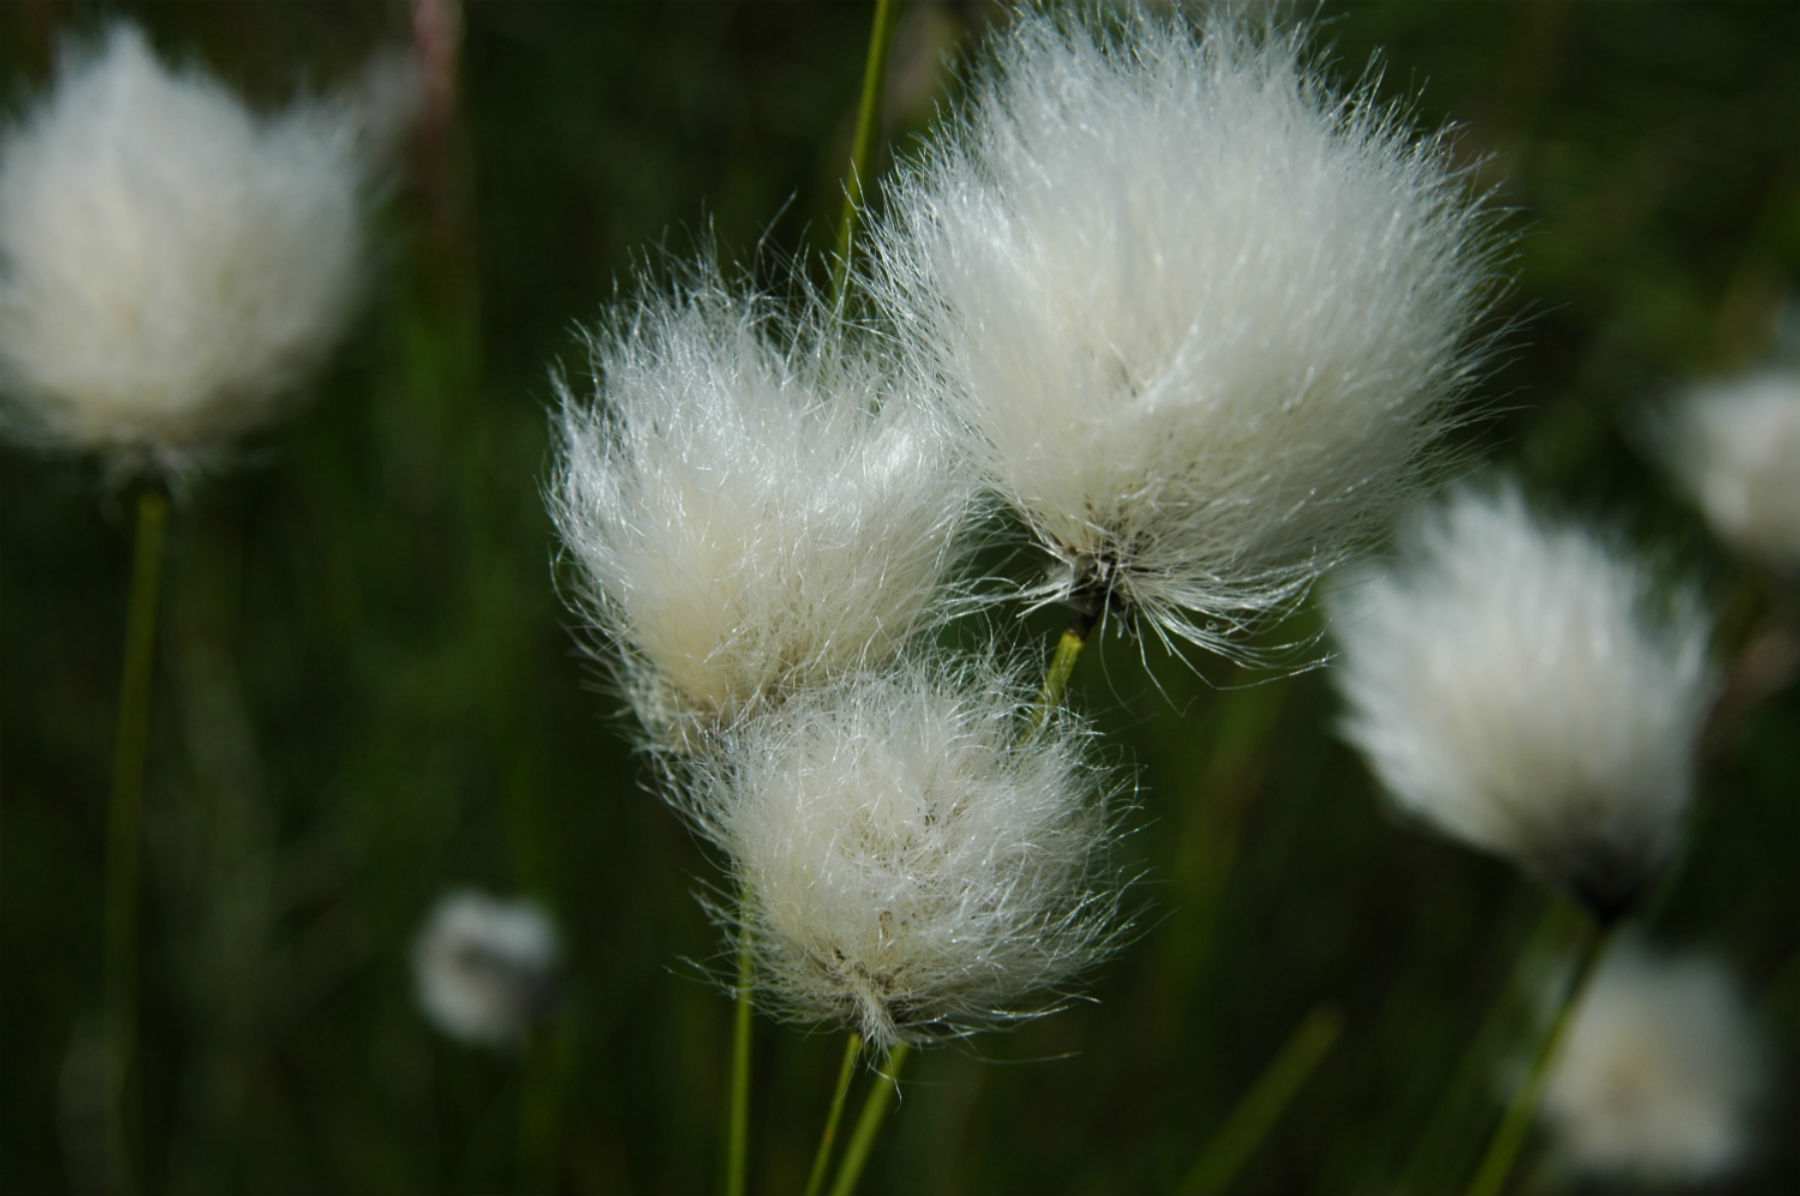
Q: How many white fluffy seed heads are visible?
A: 8